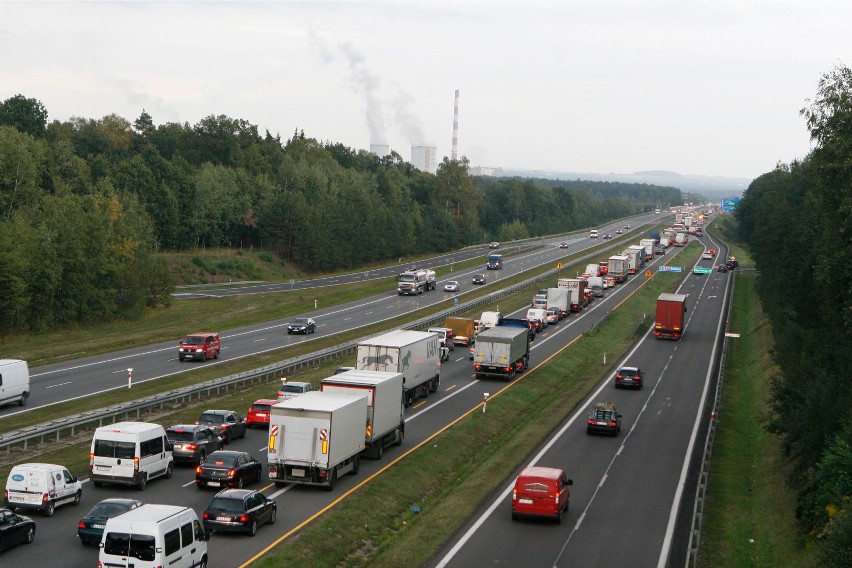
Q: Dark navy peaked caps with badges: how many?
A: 0